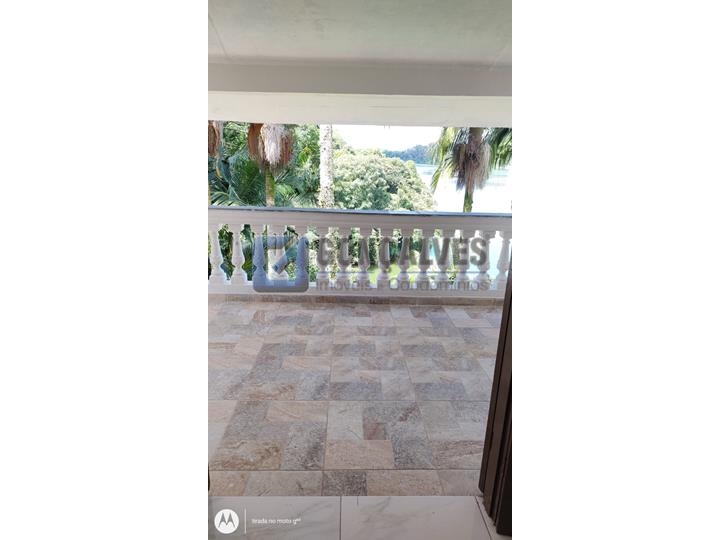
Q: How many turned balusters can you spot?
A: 15